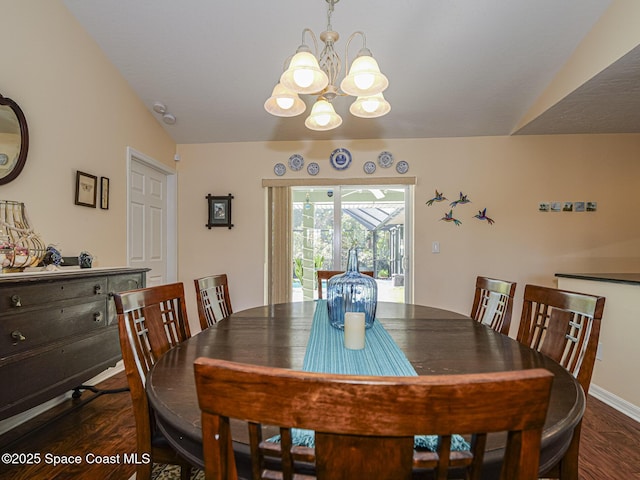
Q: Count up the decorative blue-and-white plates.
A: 7